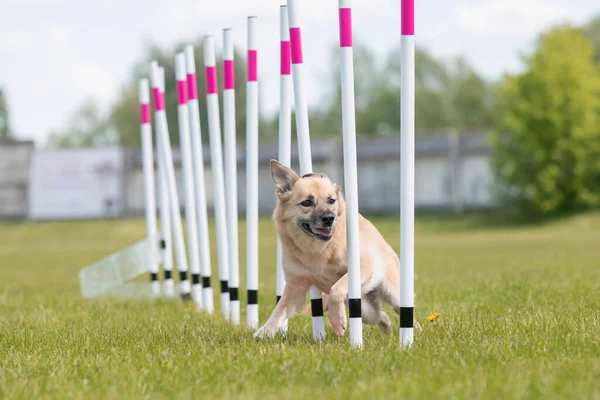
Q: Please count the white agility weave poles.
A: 12